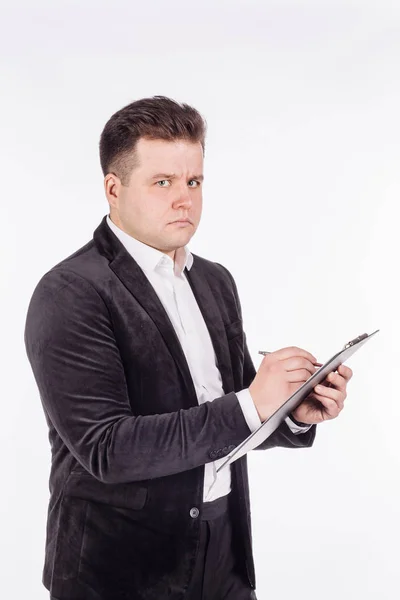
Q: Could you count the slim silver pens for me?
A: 1